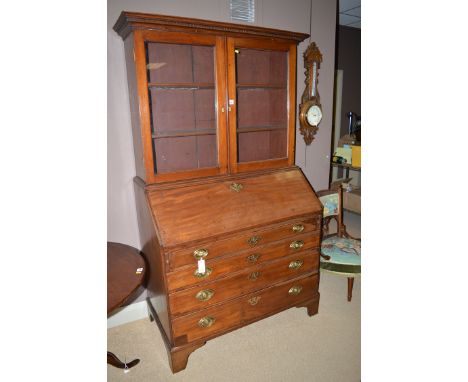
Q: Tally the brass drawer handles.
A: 8